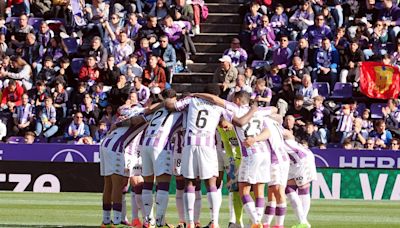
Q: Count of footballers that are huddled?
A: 11